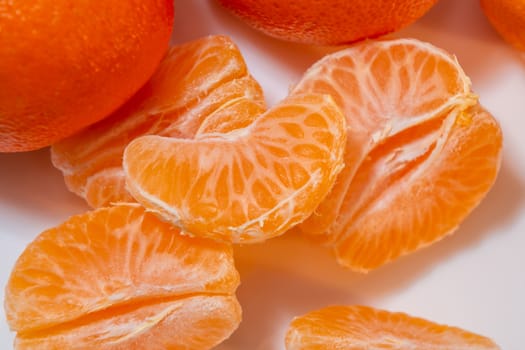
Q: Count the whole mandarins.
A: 3